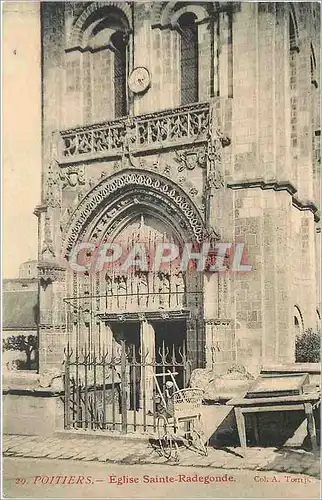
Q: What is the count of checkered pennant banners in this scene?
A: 0